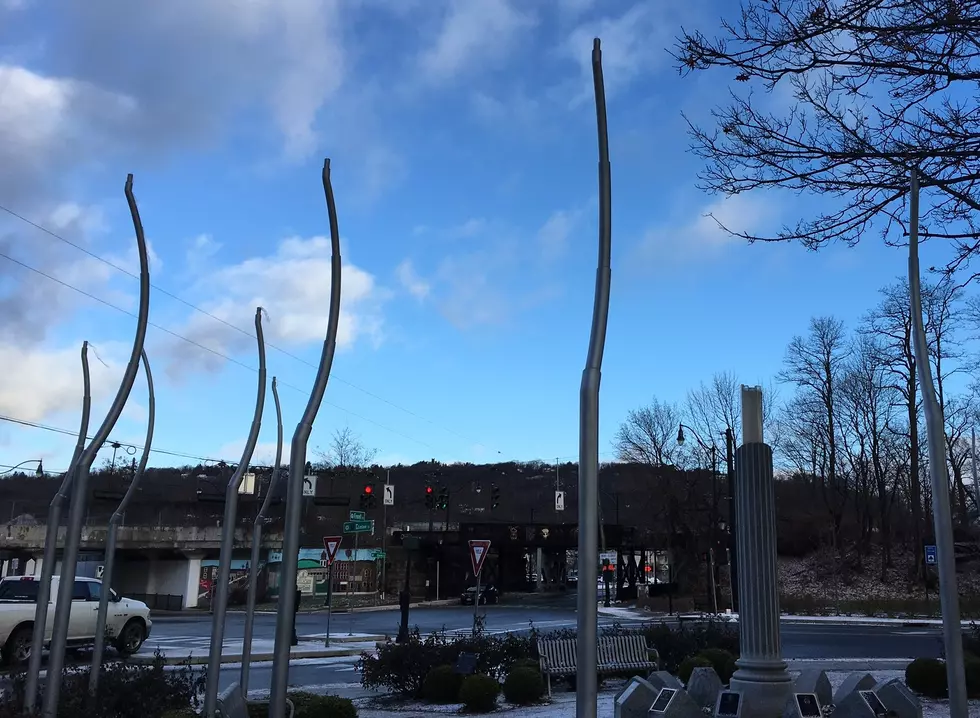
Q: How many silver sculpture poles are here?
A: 8